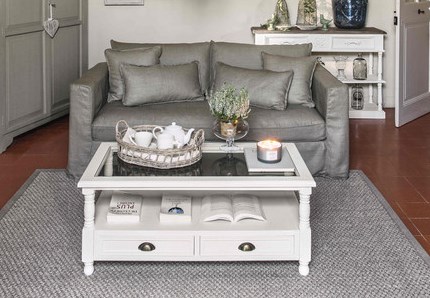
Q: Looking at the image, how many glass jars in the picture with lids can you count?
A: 2